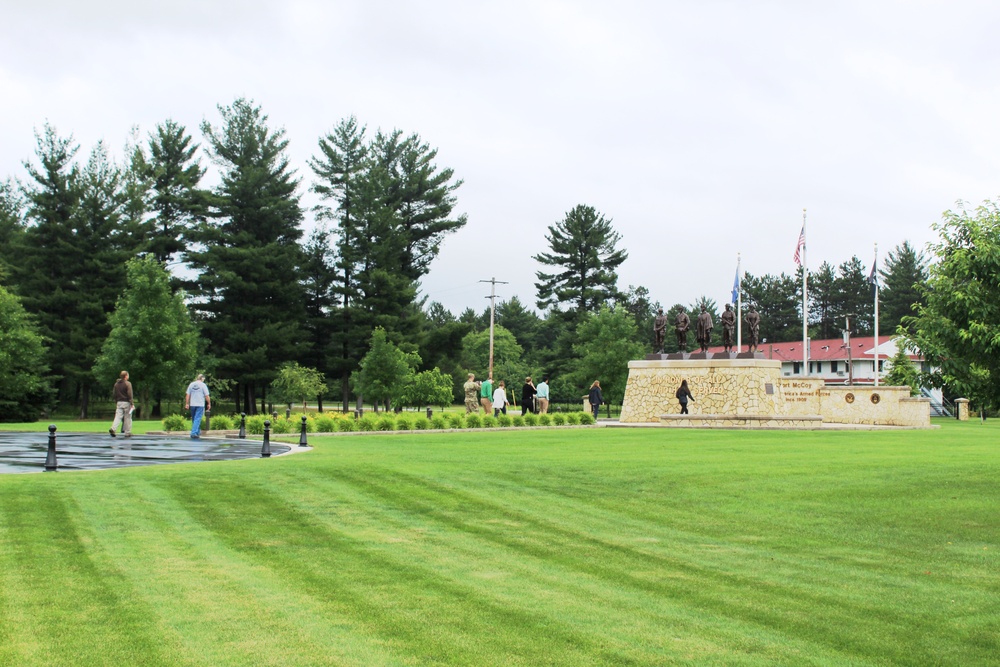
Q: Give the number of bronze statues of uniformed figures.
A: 5